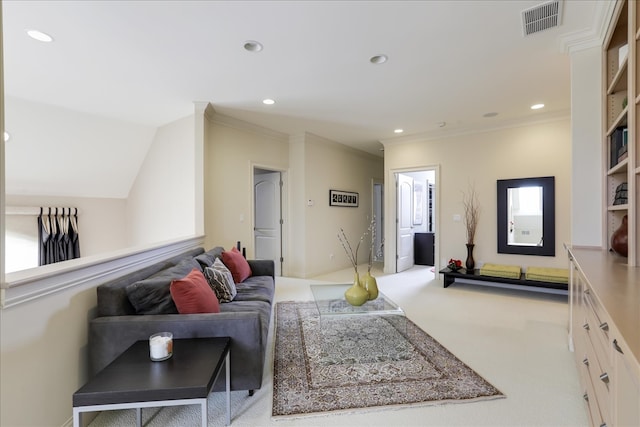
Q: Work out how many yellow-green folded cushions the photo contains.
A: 2